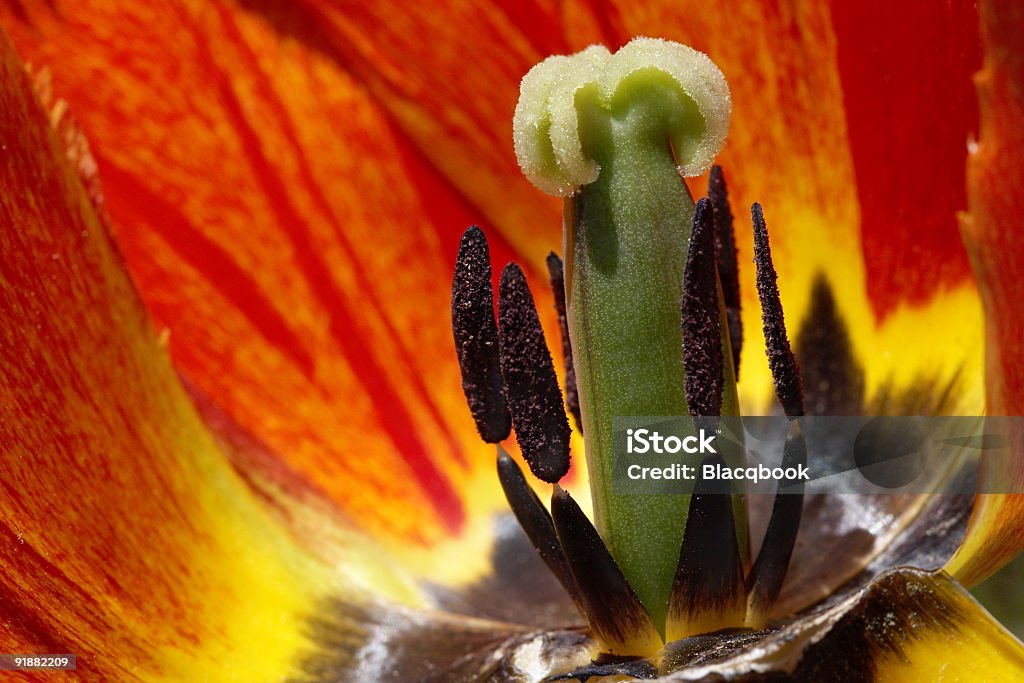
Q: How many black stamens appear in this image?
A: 6